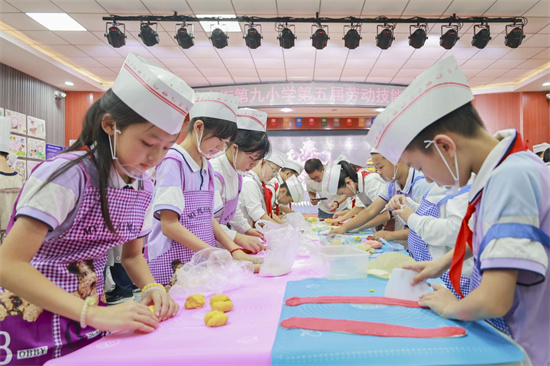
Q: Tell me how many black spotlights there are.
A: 13